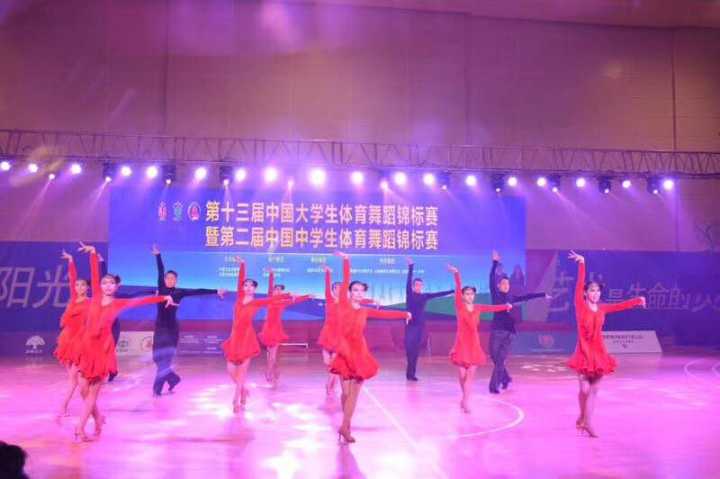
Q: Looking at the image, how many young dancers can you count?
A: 12